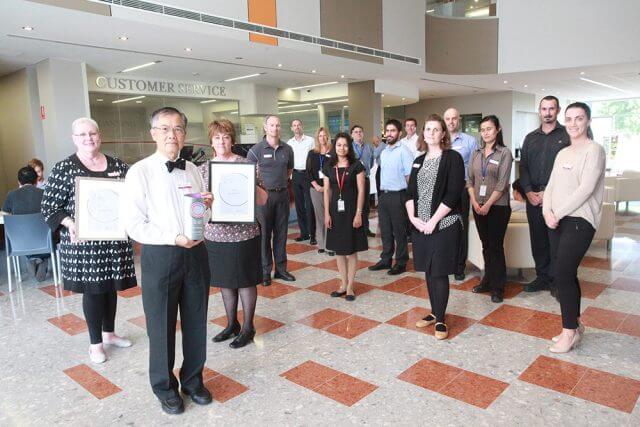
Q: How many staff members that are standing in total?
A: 15